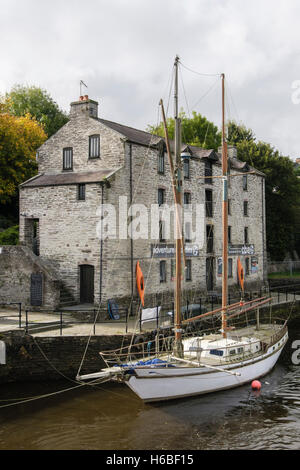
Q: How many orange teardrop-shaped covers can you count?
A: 2